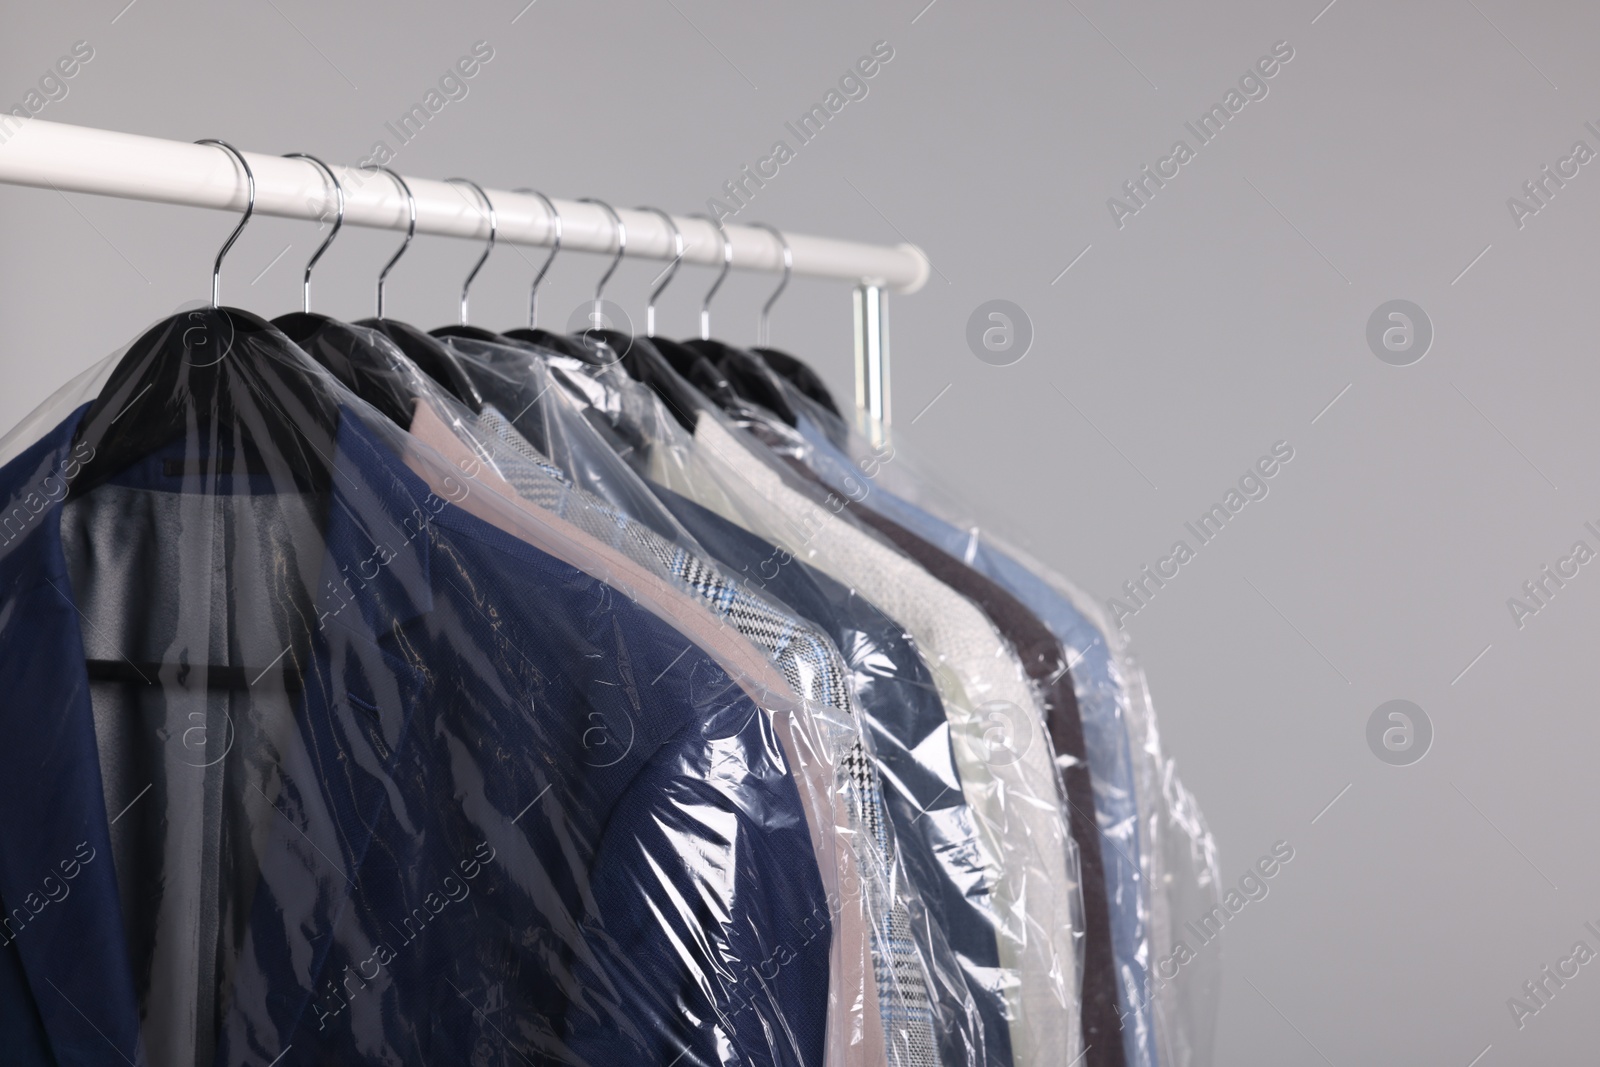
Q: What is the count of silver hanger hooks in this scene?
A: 9